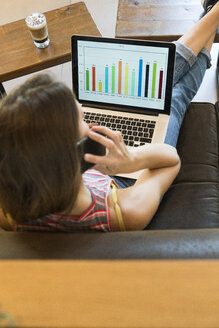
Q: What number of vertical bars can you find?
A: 12